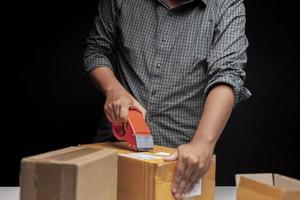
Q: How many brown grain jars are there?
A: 0